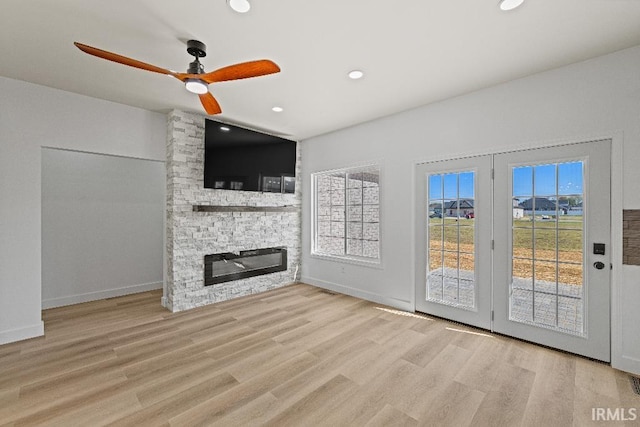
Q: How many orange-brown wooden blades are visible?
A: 3